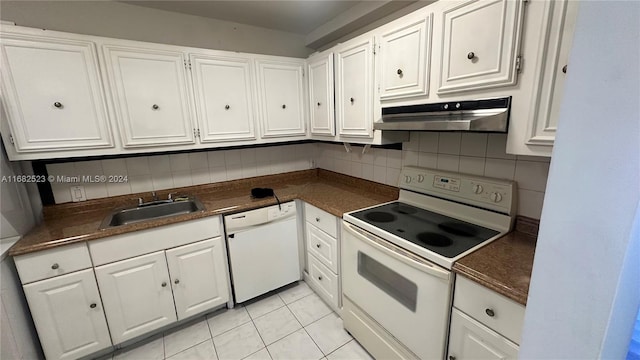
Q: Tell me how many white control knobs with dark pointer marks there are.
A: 4